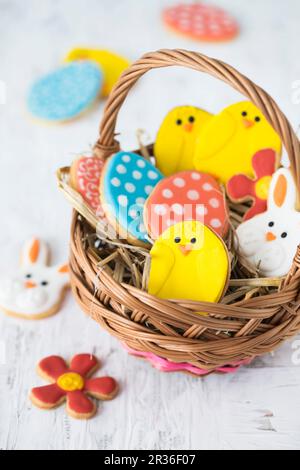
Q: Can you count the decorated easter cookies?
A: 13